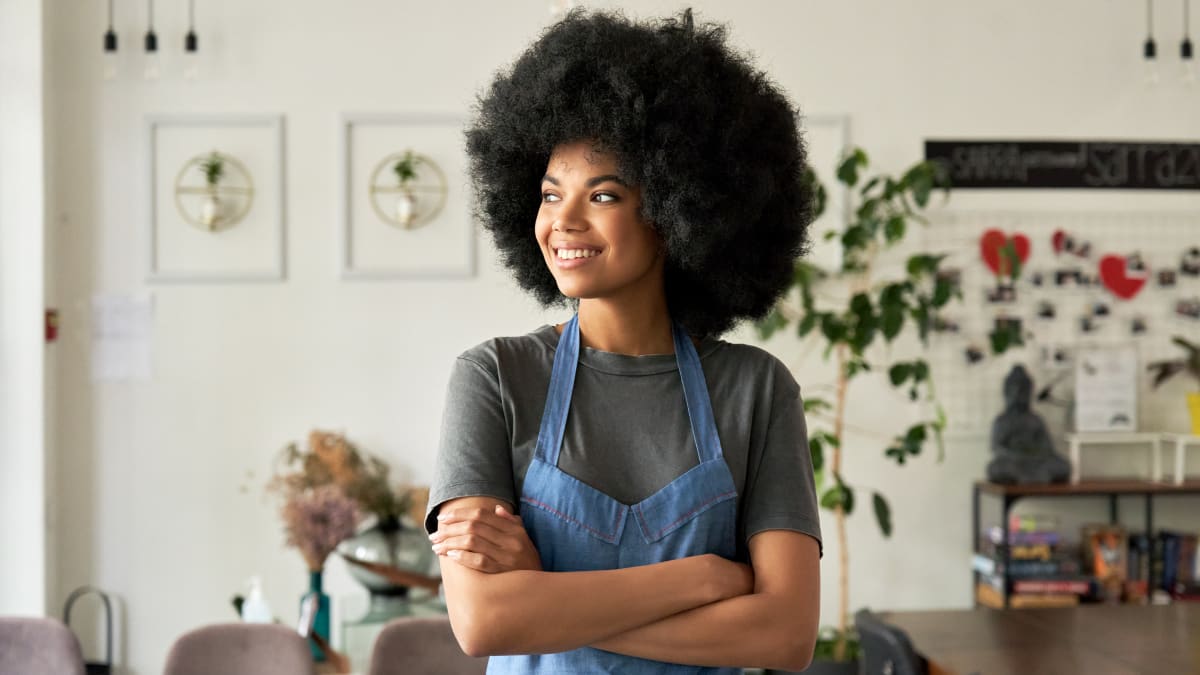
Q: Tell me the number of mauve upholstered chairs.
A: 3